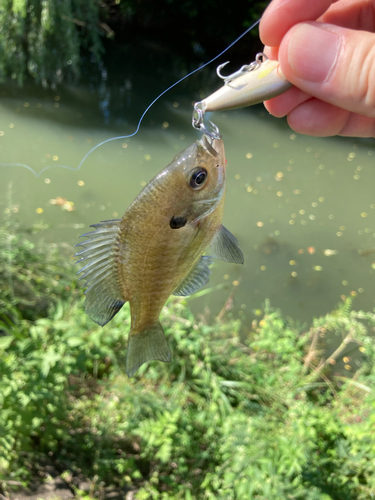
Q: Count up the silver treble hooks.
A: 2